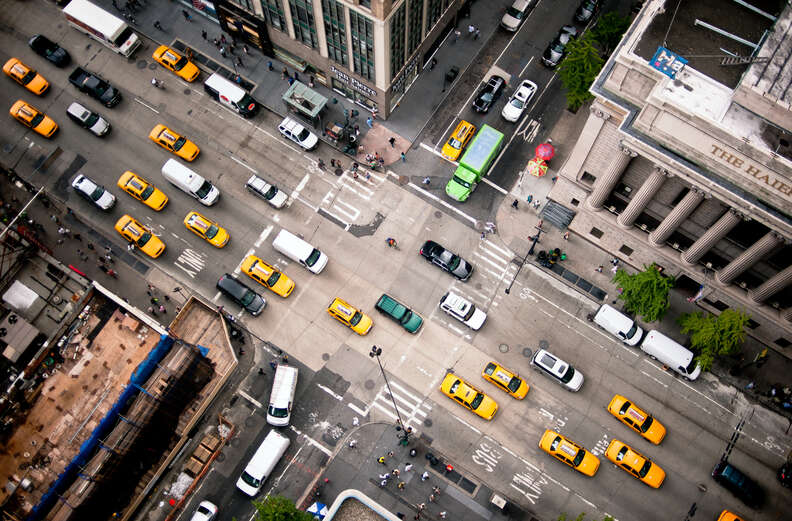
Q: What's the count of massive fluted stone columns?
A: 6